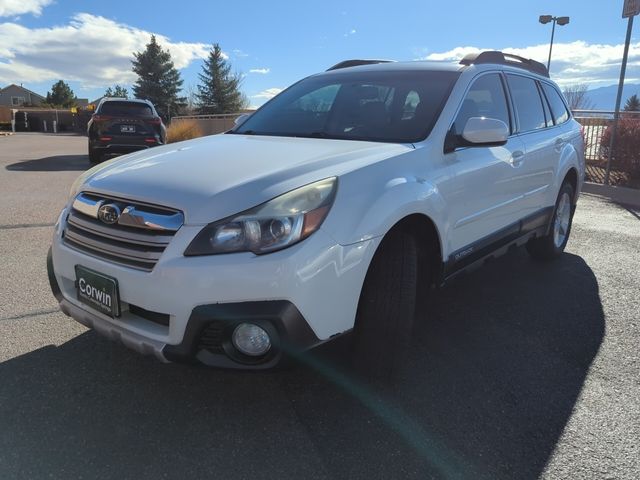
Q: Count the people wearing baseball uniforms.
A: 0